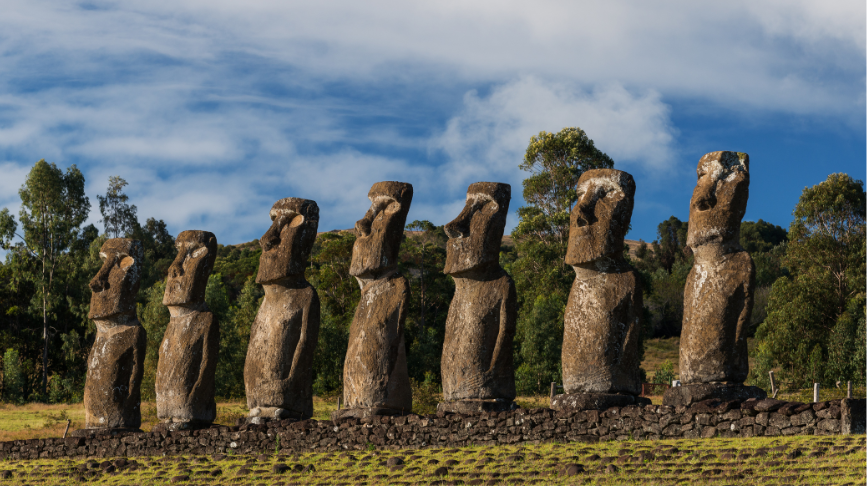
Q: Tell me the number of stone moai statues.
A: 7